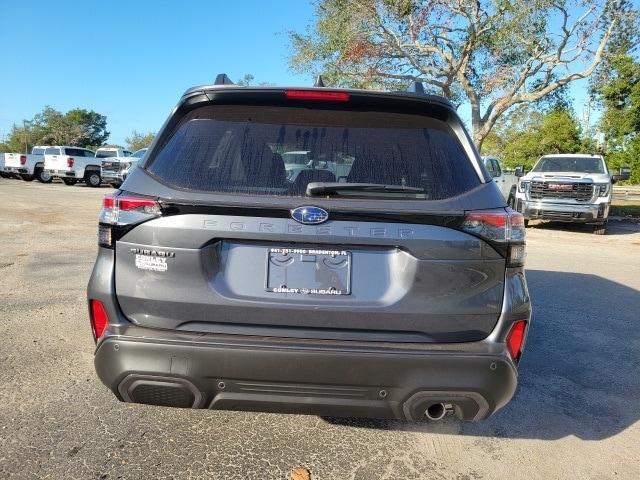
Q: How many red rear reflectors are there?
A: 2